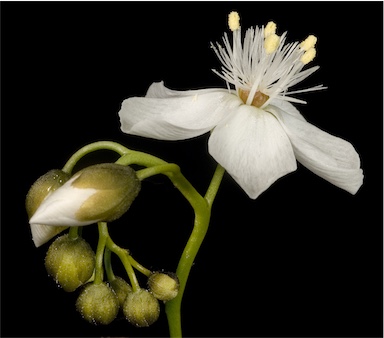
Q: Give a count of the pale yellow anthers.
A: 5